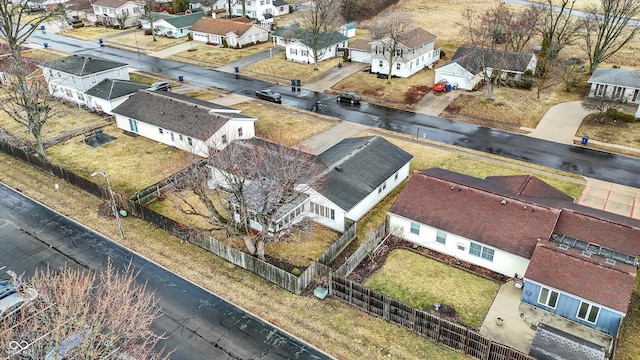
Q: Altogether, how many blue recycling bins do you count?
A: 9